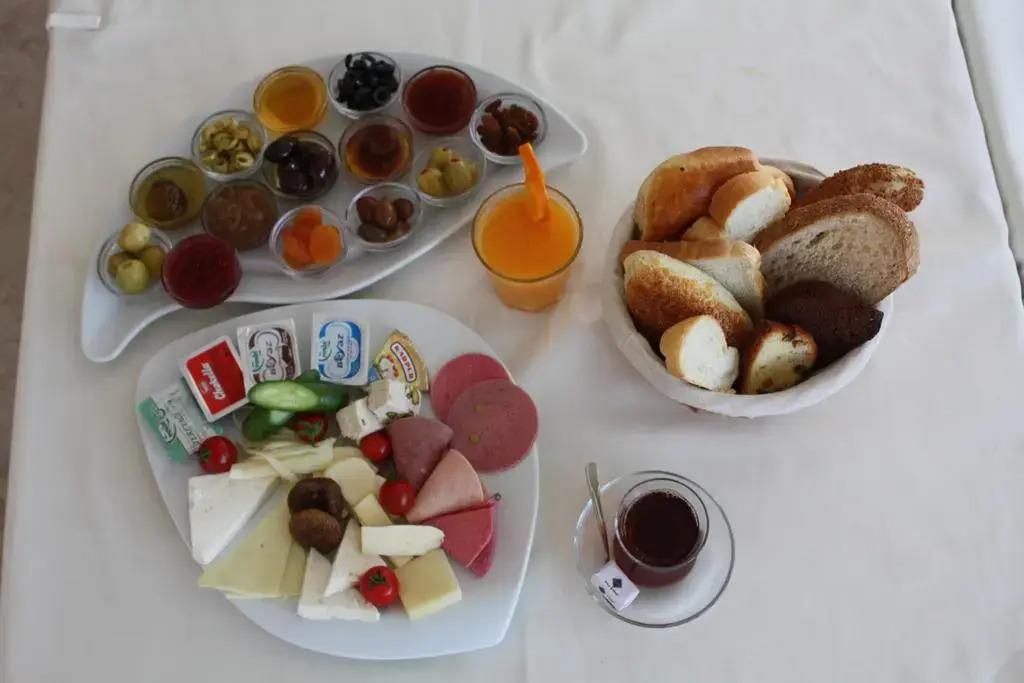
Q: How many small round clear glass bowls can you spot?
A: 14